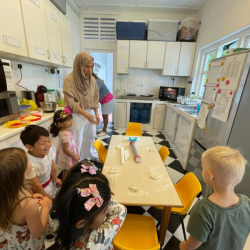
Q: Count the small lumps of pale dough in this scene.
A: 5